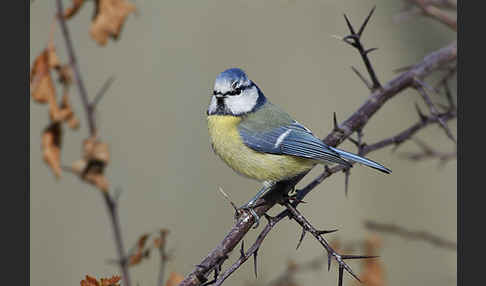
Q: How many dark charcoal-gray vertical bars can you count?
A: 2